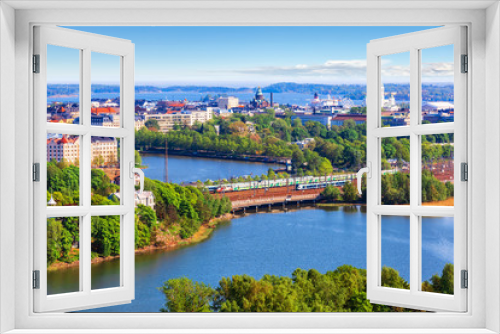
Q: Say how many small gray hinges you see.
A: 6